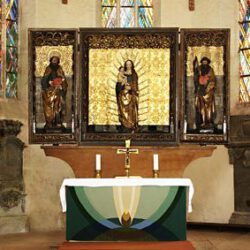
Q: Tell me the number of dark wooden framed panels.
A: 3